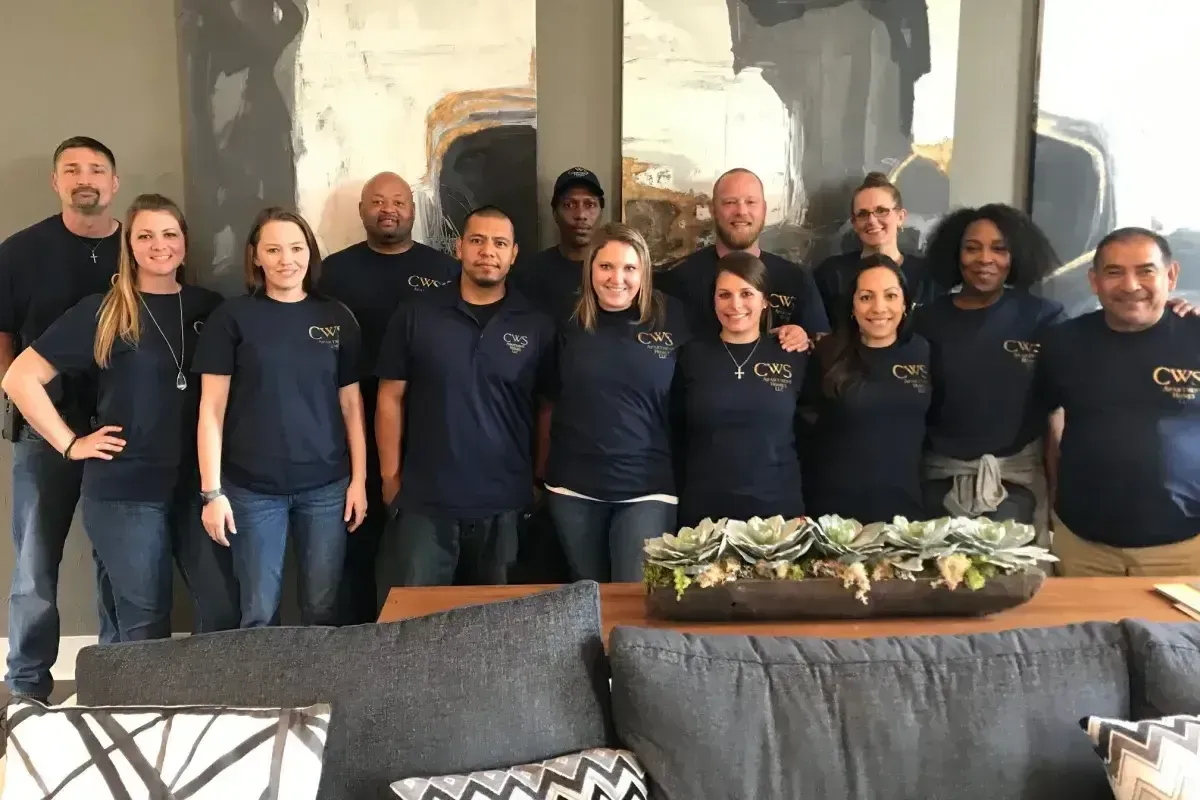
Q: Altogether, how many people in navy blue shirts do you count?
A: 13